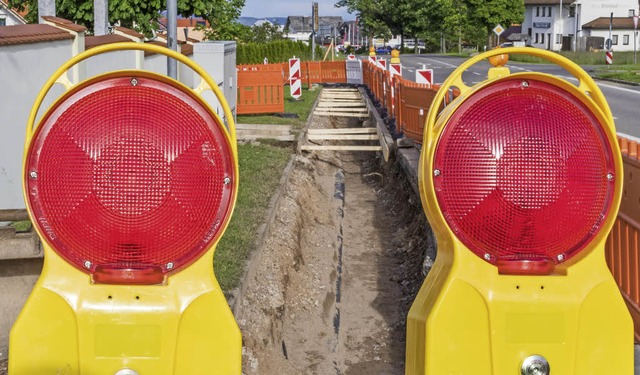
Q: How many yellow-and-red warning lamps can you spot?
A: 2